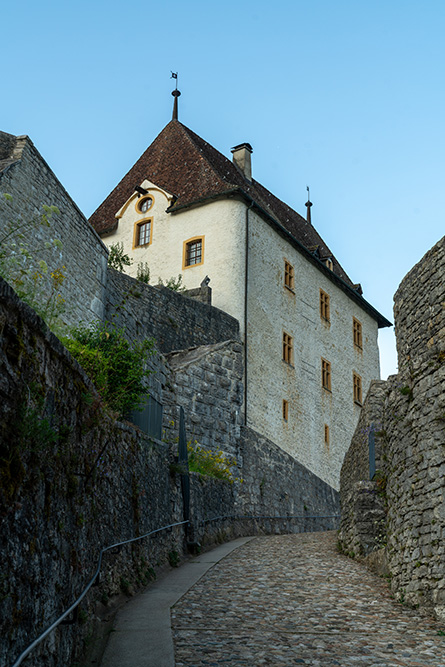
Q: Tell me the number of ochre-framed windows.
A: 11